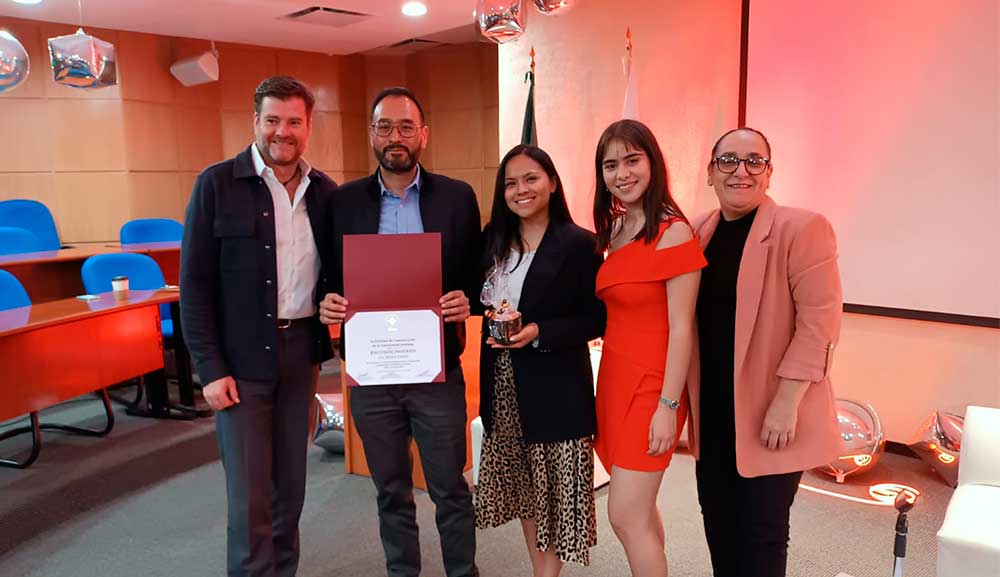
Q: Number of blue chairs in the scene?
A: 5